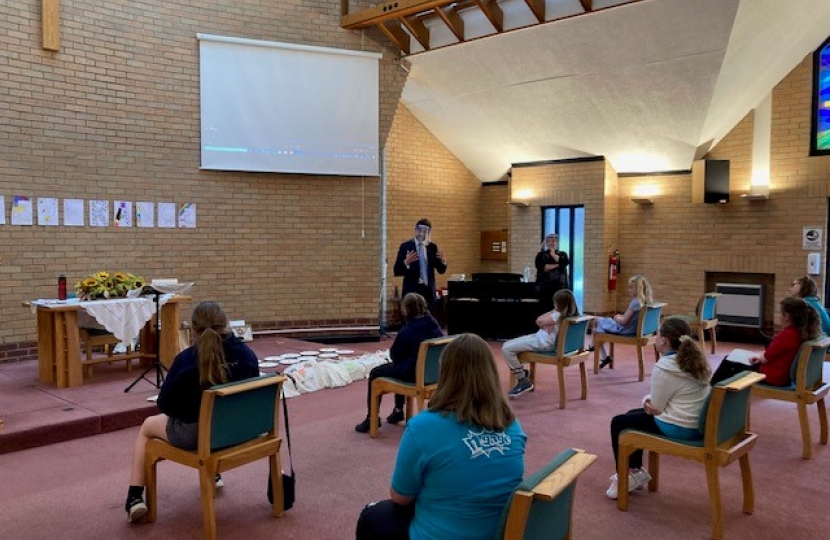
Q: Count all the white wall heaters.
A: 1